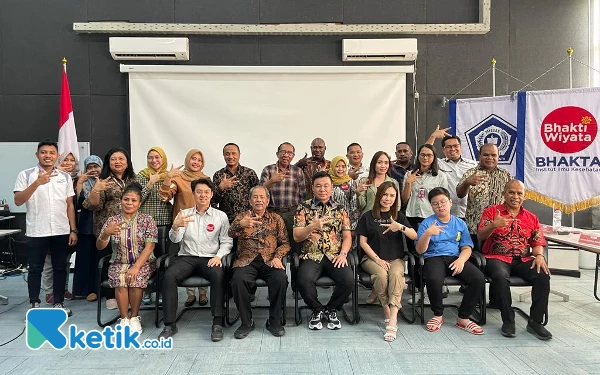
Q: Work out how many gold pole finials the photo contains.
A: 3